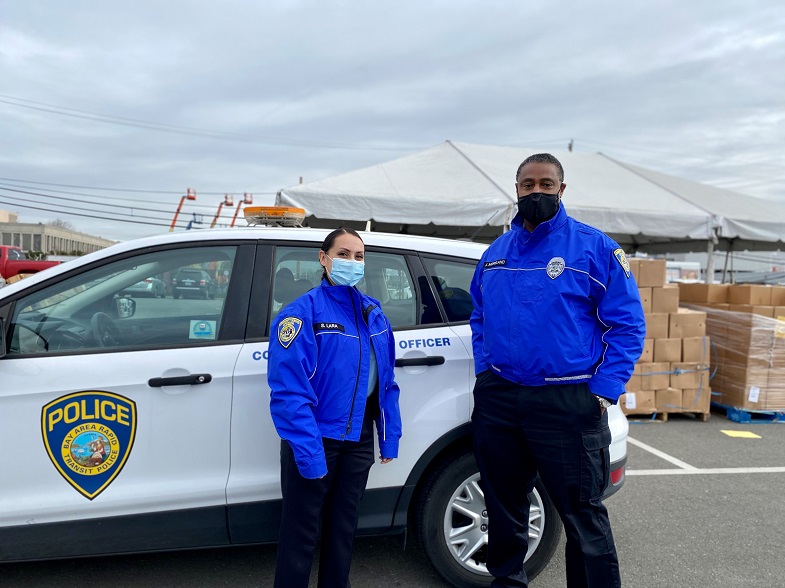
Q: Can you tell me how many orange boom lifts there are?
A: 3